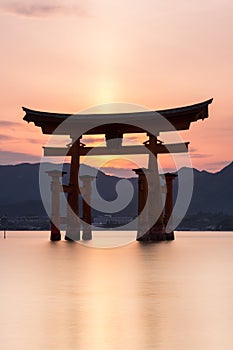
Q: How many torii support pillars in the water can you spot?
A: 6